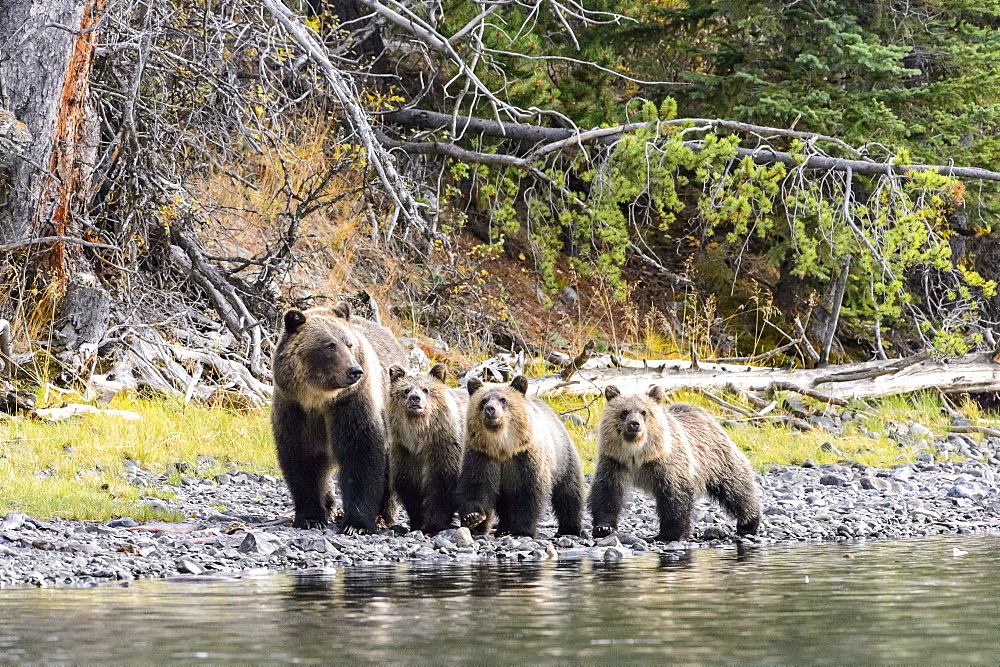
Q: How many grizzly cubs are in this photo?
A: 3